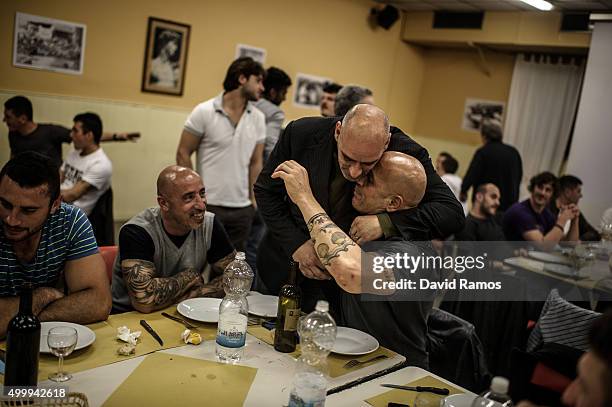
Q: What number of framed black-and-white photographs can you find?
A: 5